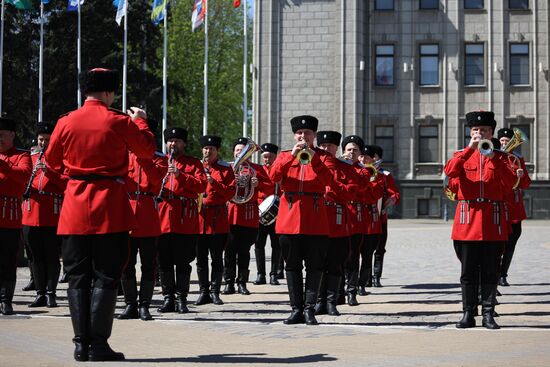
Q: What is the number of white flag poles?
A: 7